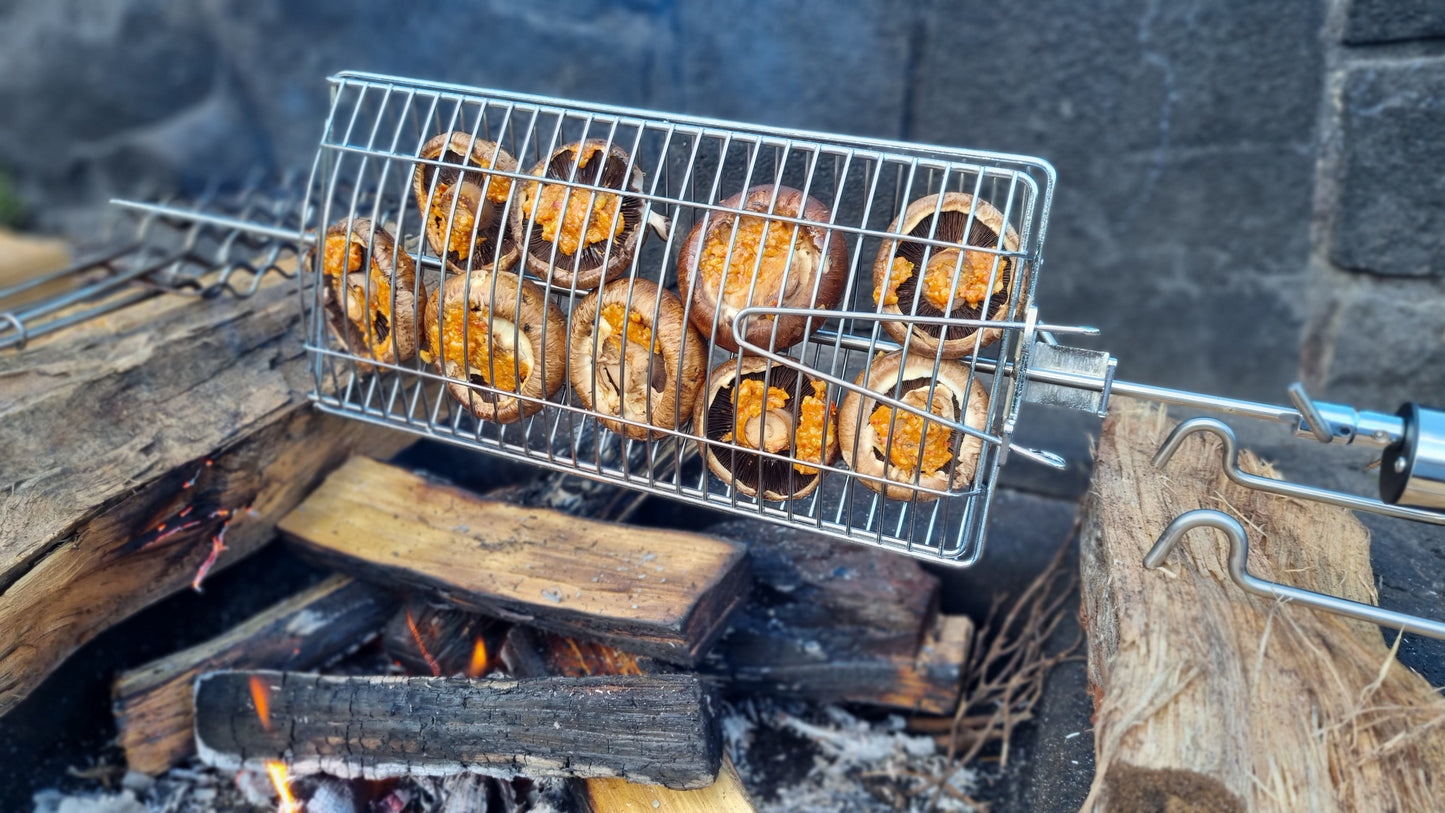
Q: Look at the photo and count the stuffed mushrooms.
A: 9